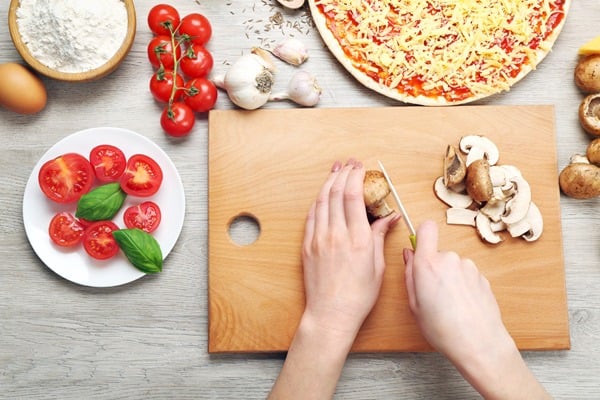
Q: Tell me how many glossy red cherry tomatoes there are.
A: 7